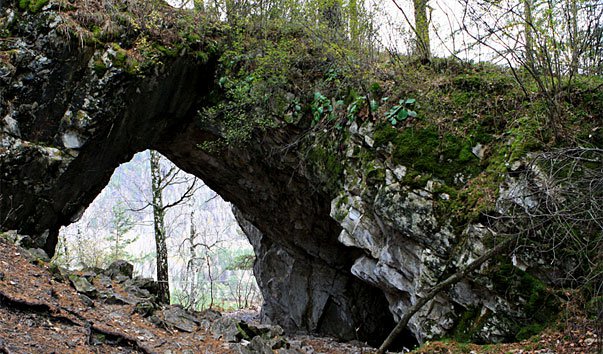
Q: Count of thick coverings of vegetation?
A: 1